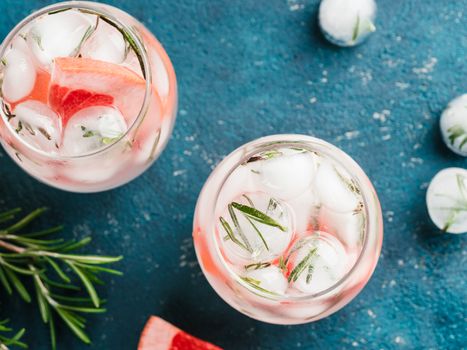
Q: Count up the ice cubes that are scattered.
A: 3